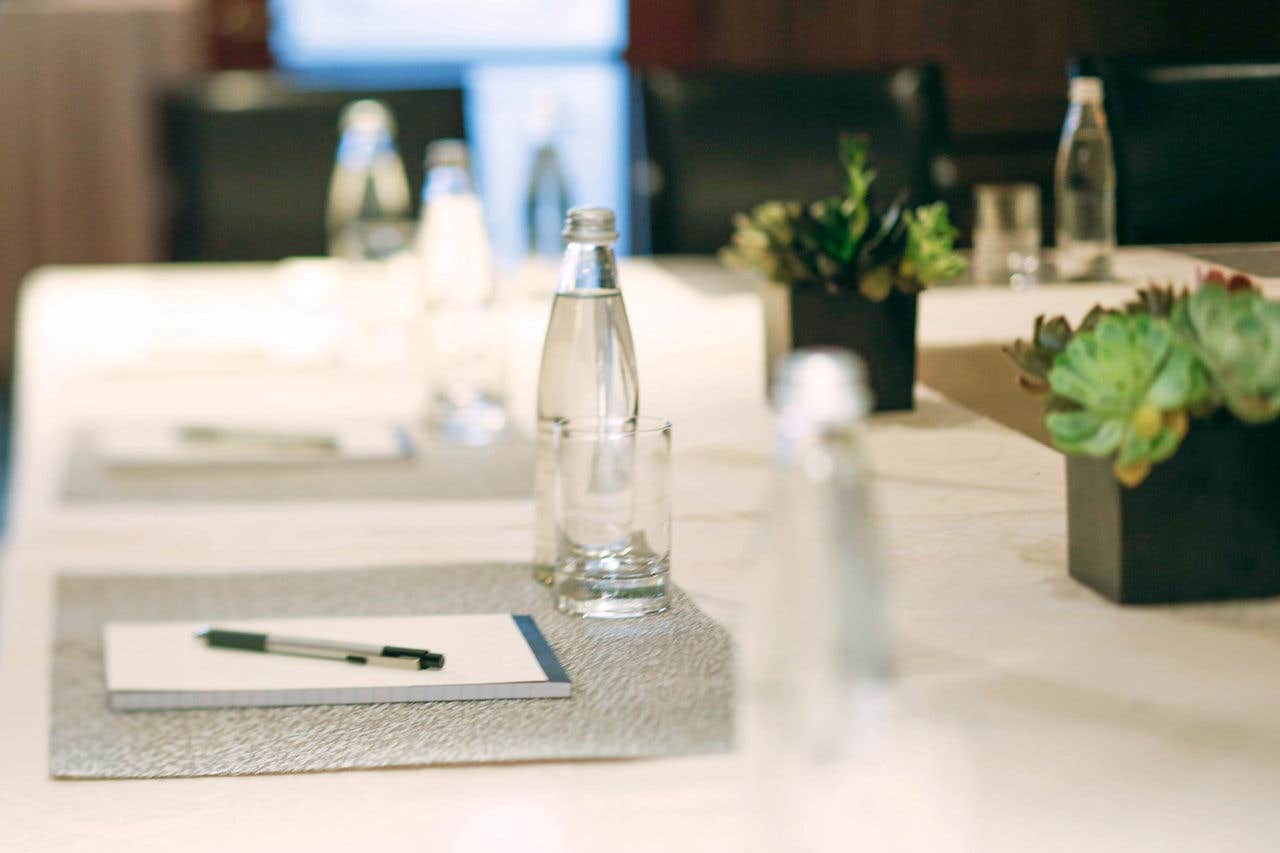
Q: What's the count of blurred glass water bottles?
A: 5